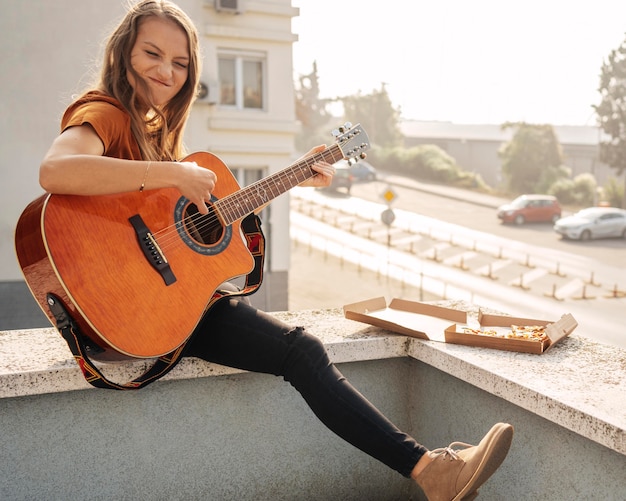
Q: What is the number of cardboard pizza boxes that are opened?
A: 1